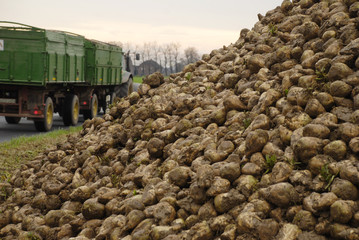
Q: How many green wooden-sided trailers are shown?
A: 2